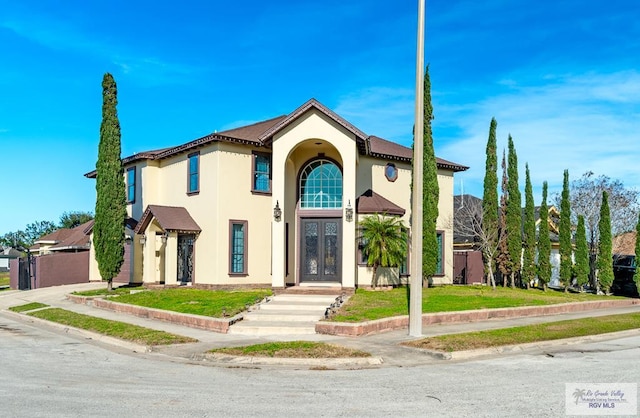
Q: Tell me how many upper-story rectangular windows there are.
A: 3